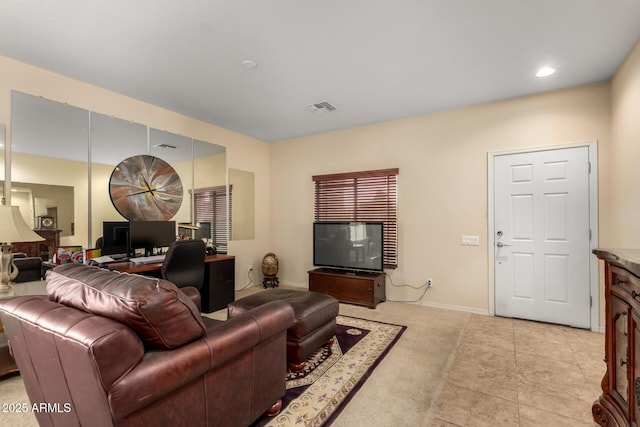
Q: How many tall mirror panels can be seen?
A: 4